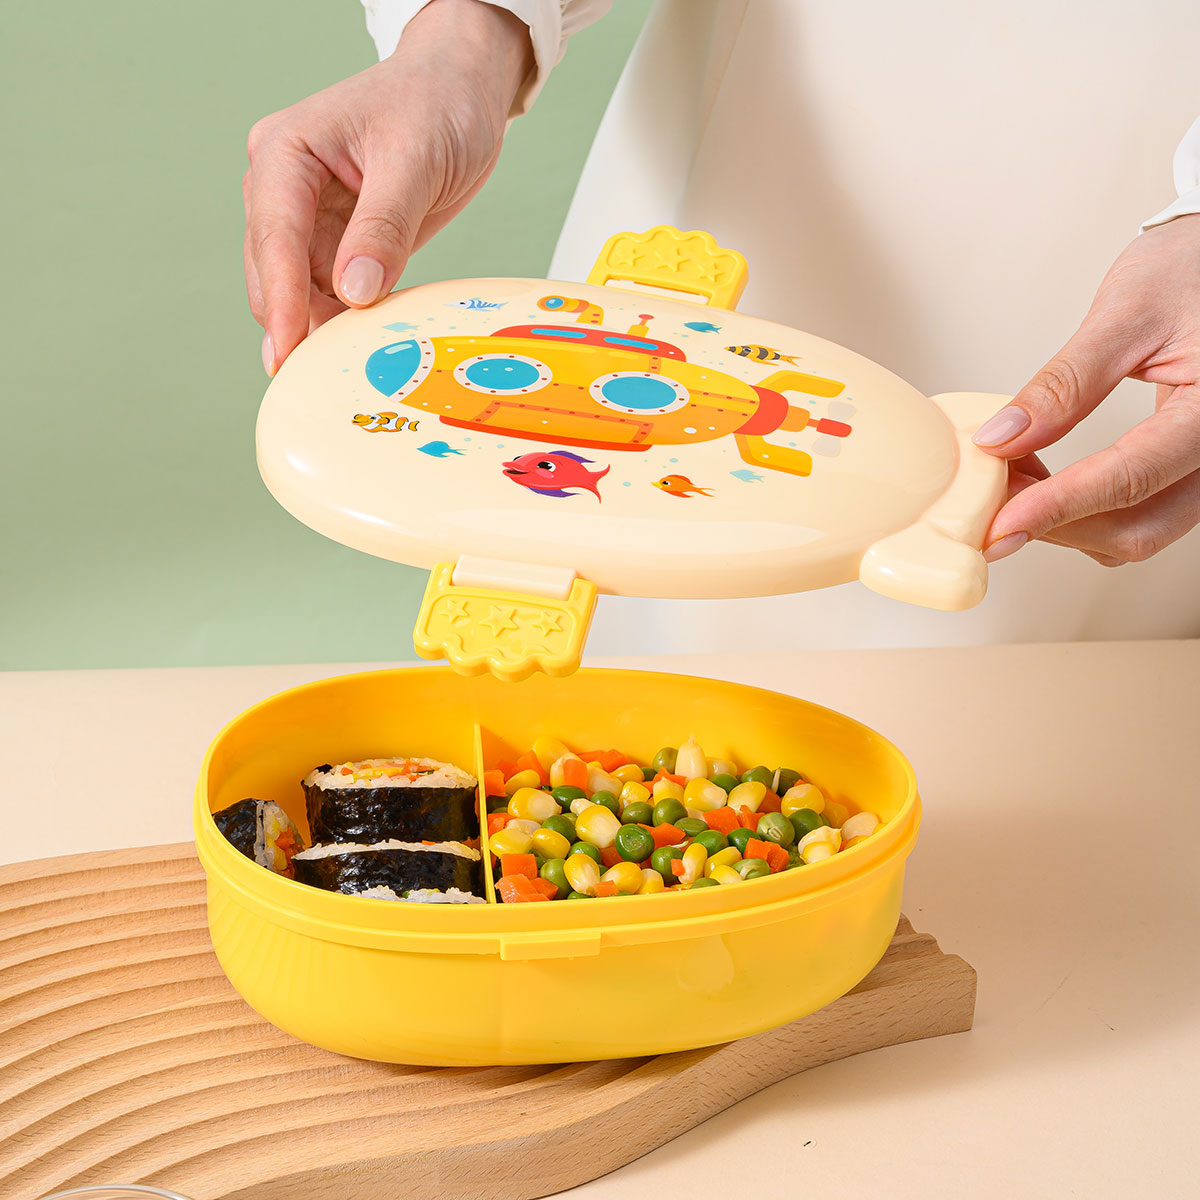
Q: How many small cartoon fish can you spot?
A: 9